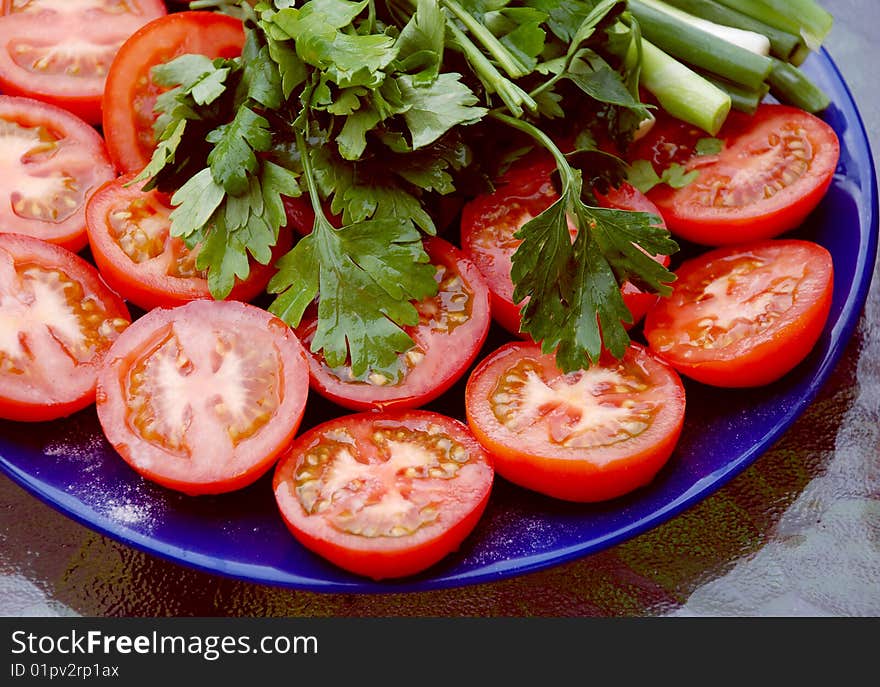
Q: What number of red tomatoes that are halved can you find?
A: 12